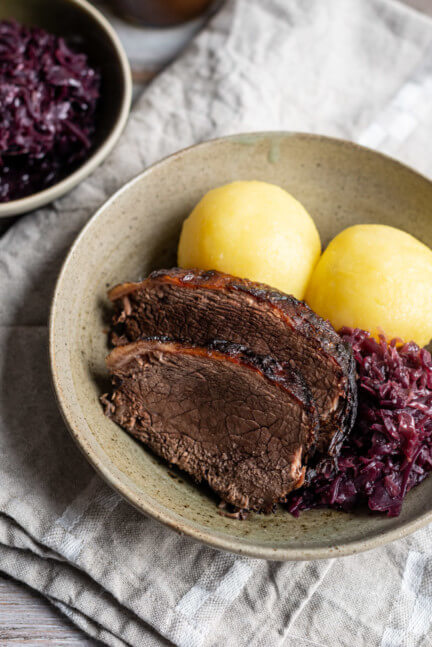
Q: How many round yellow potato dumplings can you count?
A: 2